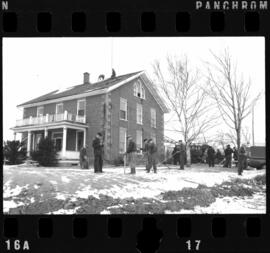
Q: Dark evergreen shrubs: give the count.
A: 2